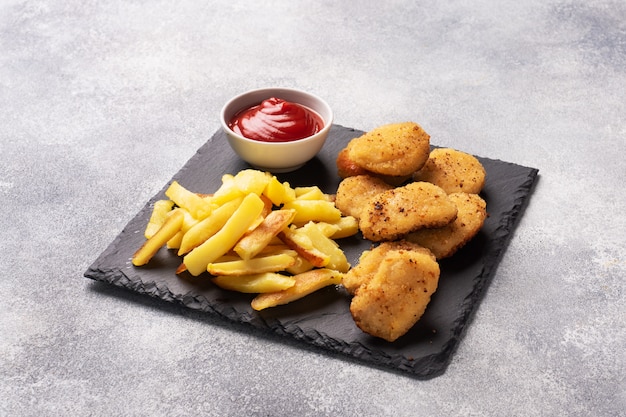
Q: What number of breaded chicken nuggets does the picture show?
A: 8